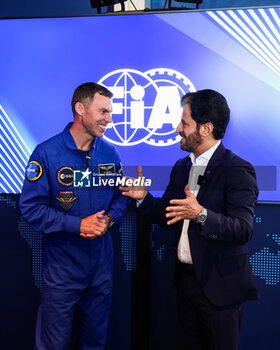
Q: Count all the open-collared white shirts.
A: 1